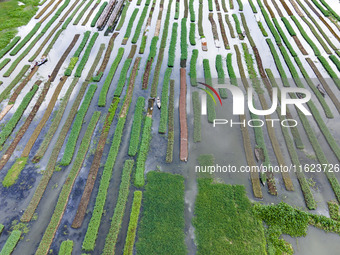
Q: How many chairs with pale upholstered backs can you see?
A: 0